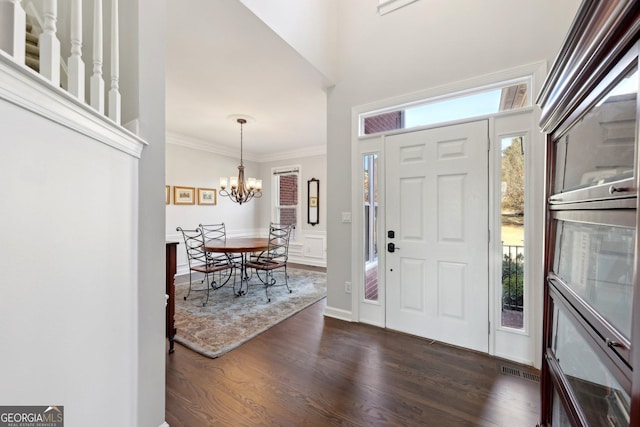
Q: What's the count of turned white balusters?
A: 5